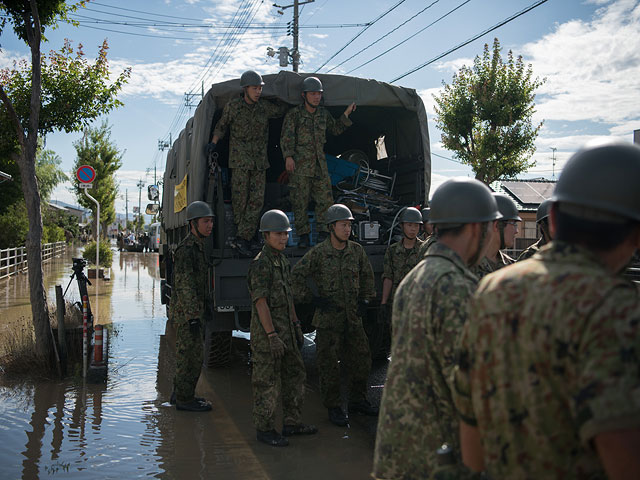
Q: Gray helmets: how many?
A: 11